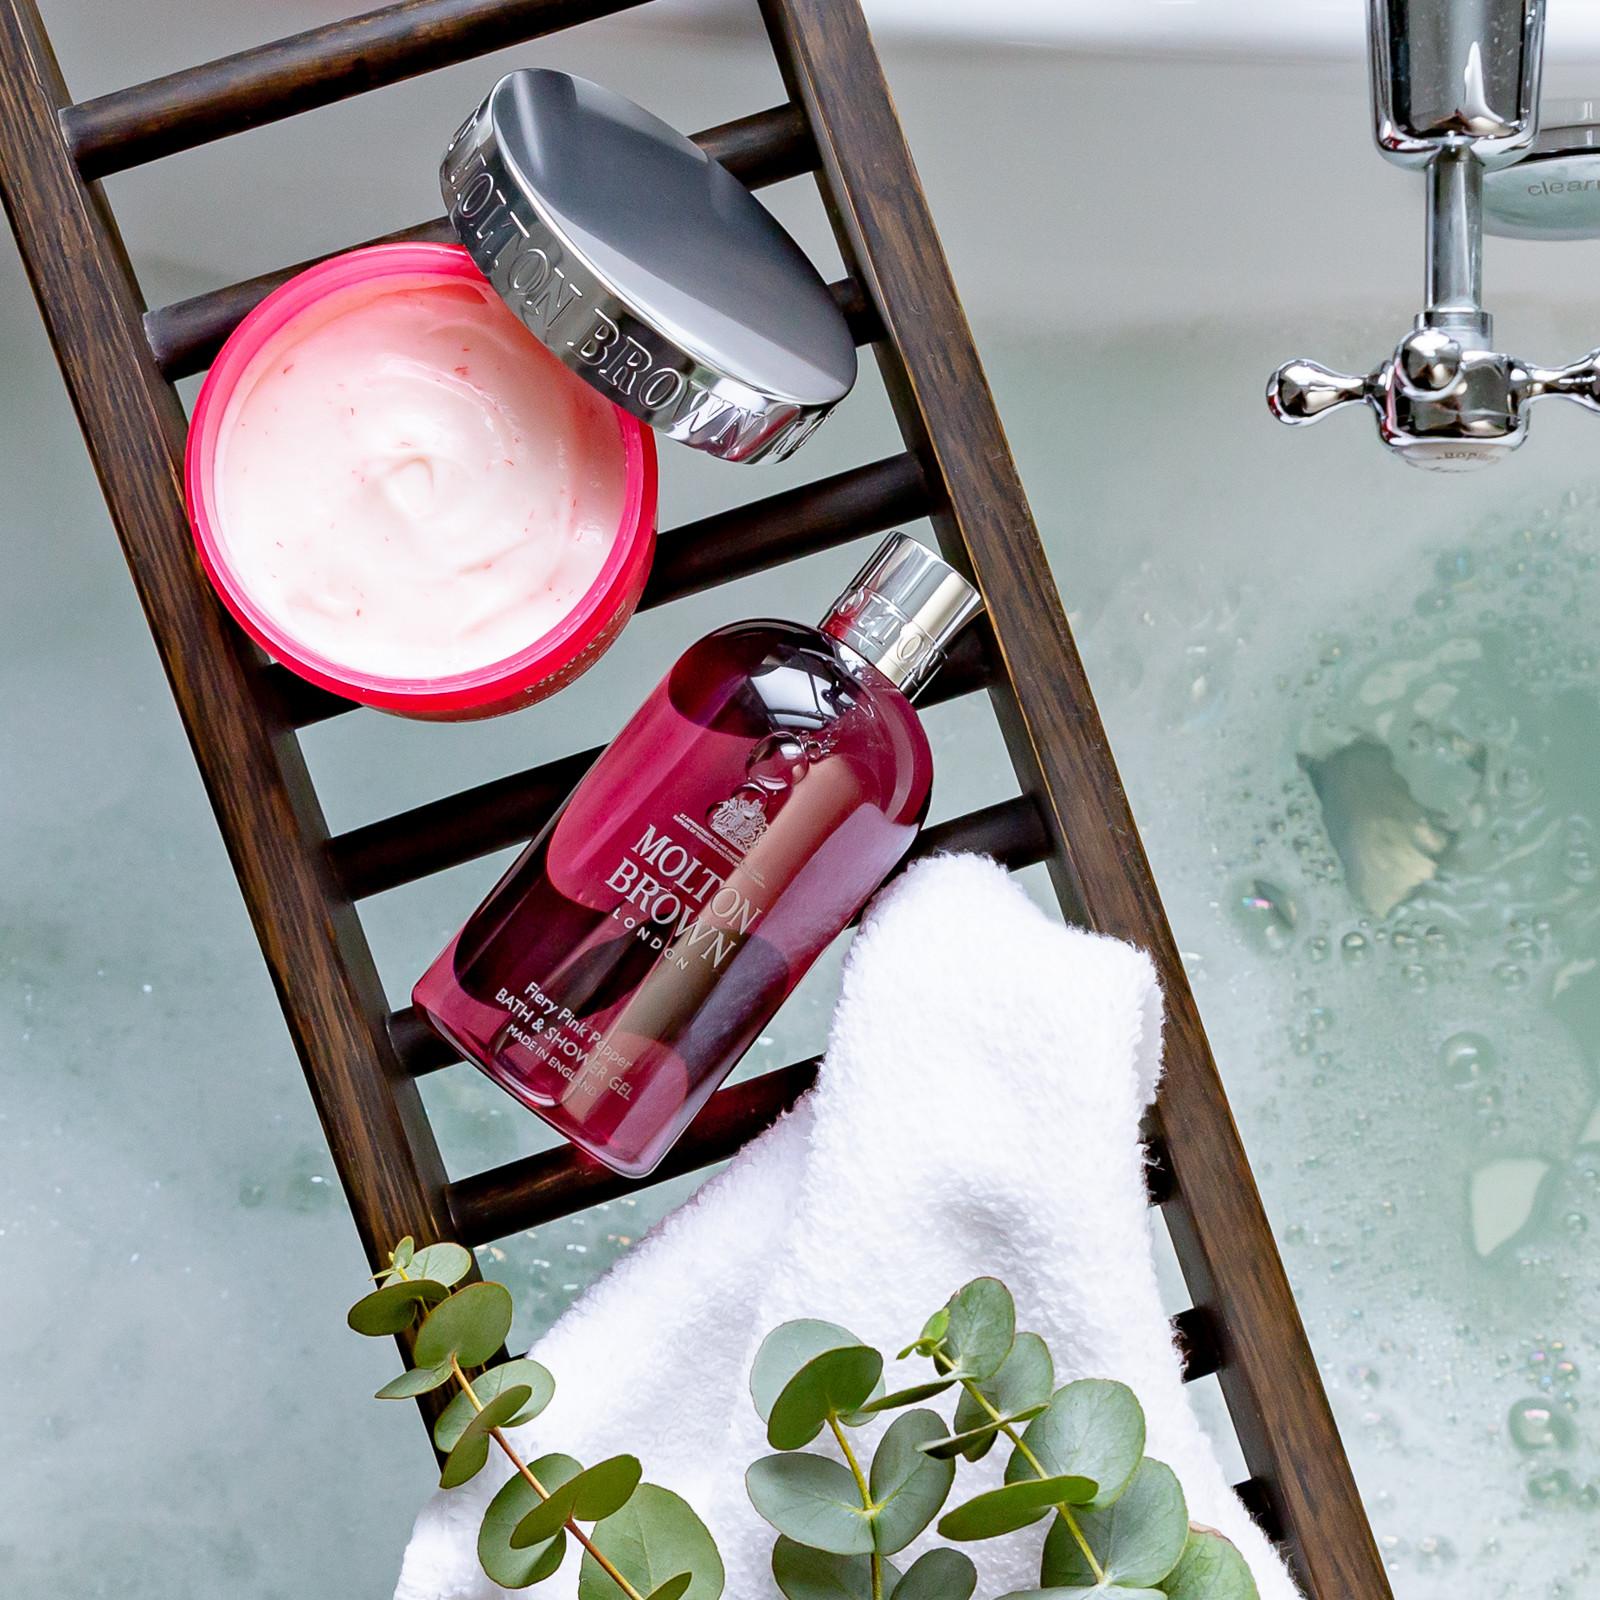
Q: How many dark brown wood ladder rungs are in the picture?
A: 10